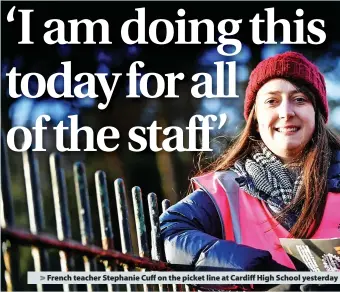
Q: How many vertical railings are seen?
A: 9